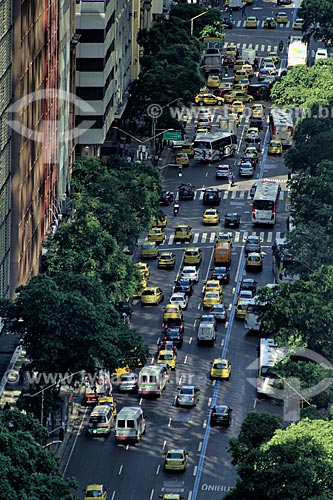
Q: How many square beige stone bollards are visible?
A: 0